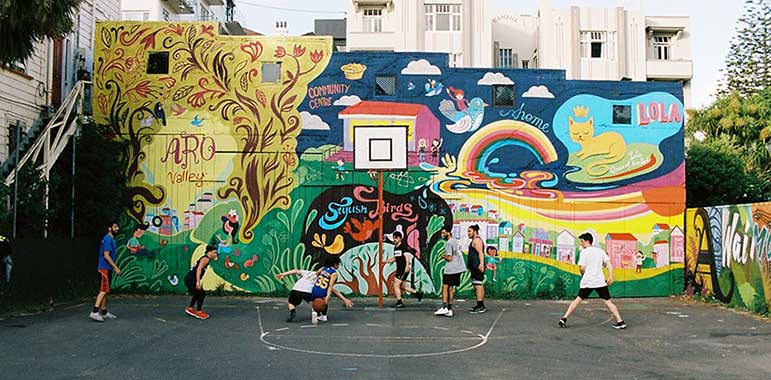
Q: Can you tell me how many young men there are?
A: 8